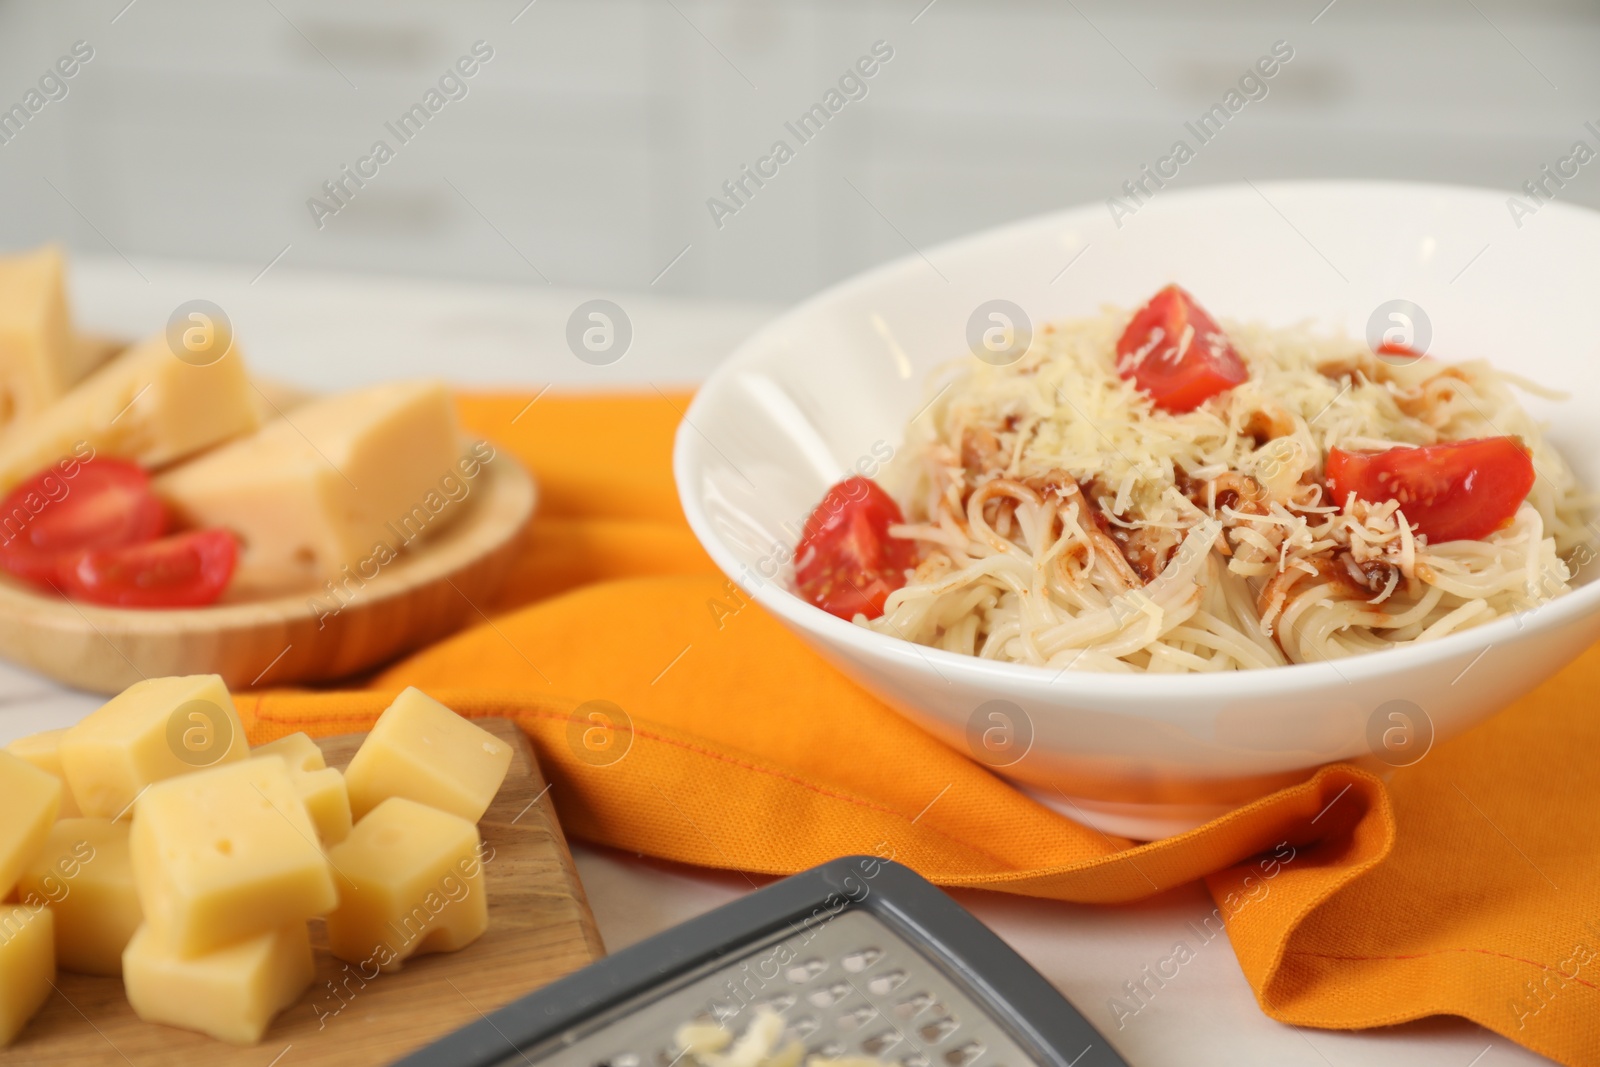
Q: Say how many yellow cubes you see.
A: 10